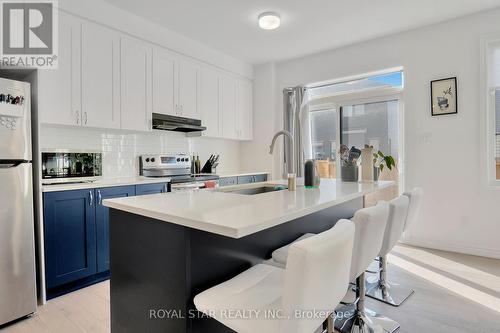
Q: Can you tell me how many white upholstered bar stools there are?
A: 4